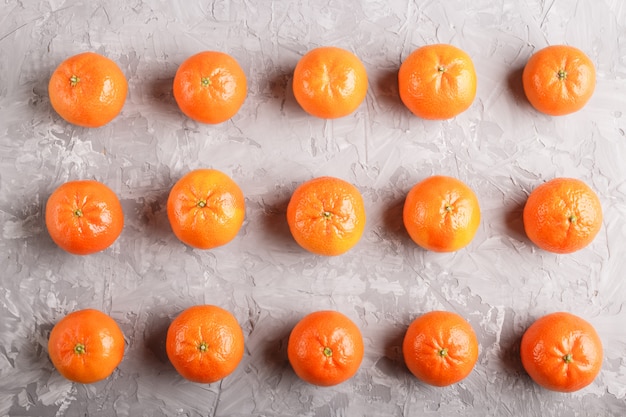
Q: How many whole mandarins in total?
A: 15